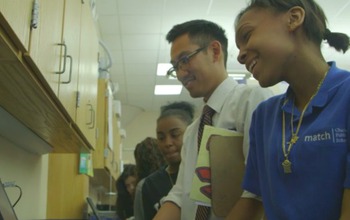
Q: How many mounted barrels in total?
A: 0